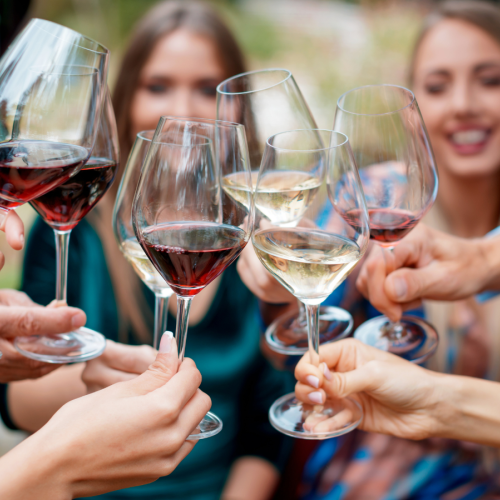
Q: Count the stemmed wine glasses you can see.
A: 7